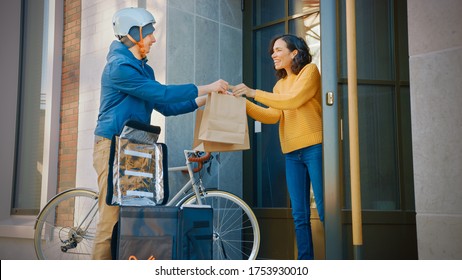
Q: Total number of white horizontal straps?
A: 3